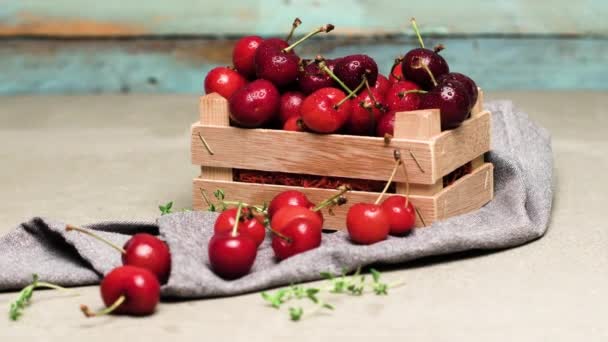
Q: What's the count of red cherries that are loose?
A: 9